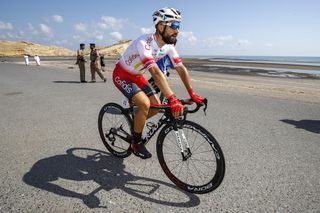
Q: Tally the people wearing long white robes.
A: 2